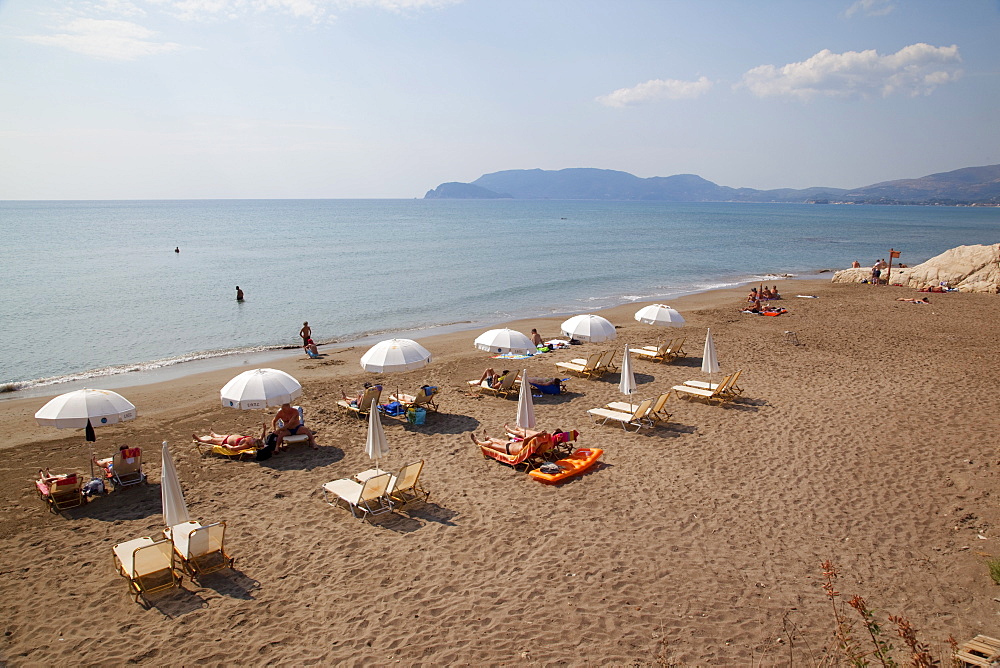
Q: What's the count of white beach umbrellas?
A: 11